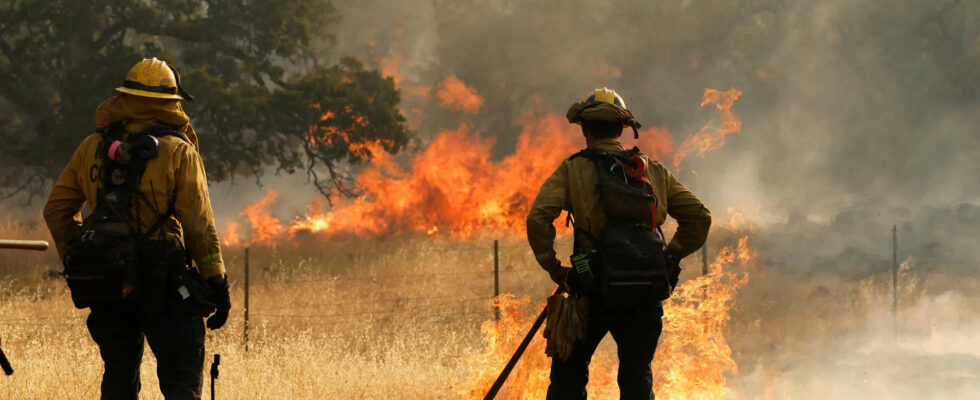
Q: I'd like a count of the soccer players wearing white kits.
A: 0